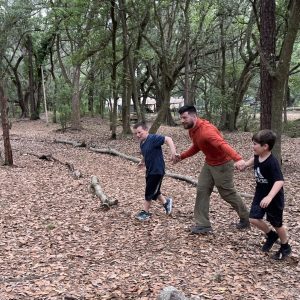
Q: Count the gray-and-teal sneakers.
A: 2